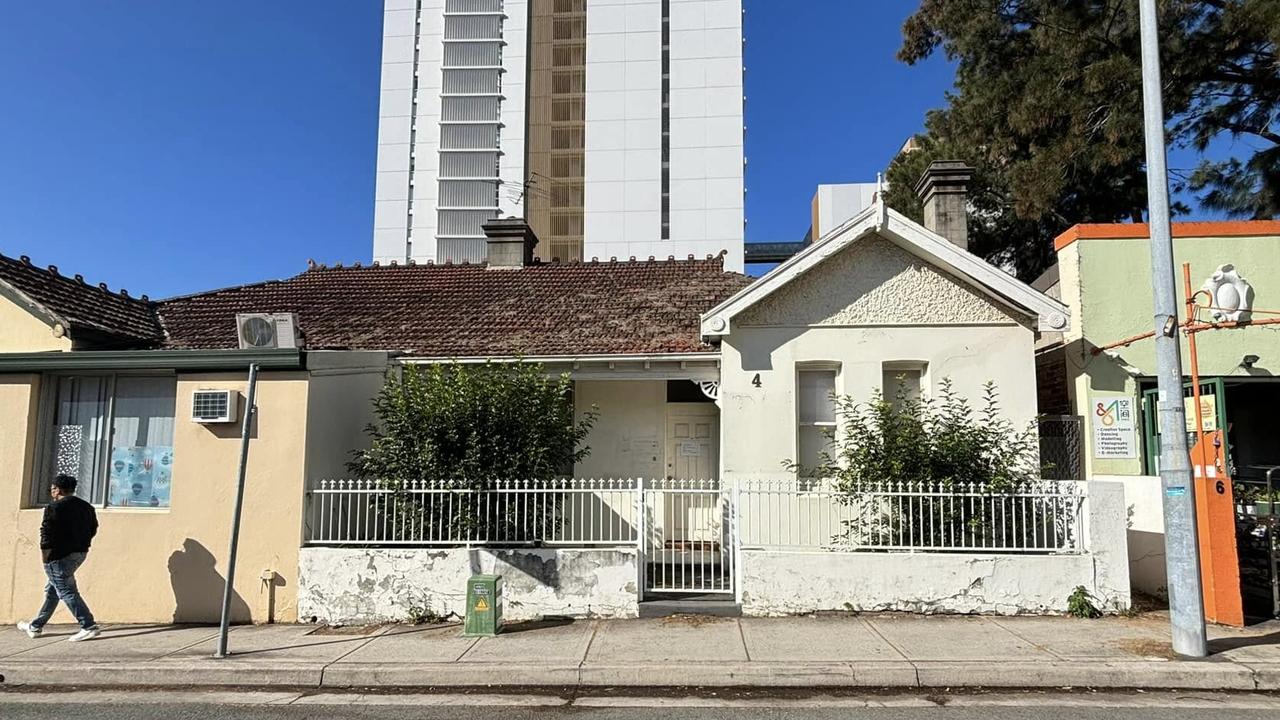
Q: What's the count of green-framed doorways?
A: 1